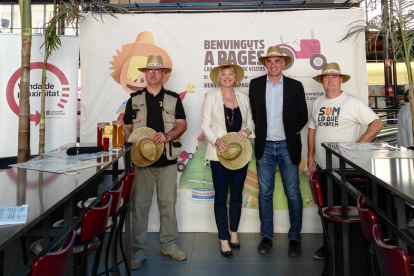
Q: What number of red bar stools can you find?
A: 7